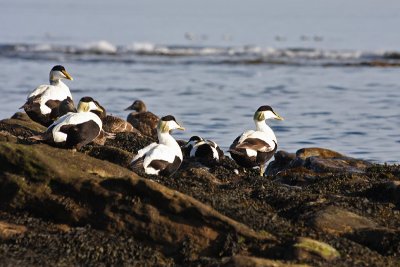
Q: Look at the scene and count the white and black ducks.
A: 5